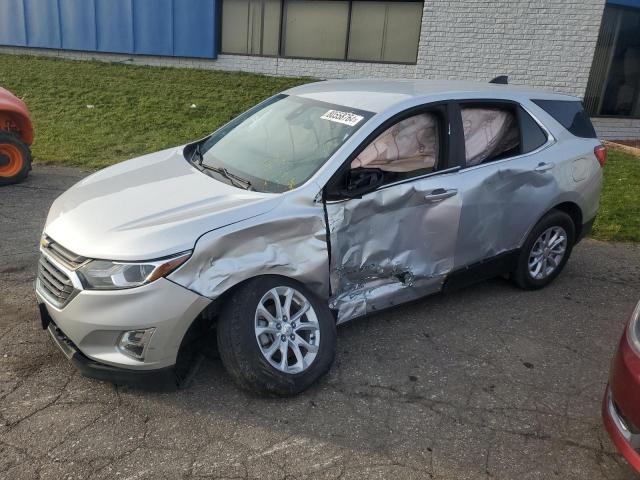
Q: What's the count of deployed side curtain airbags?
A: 2